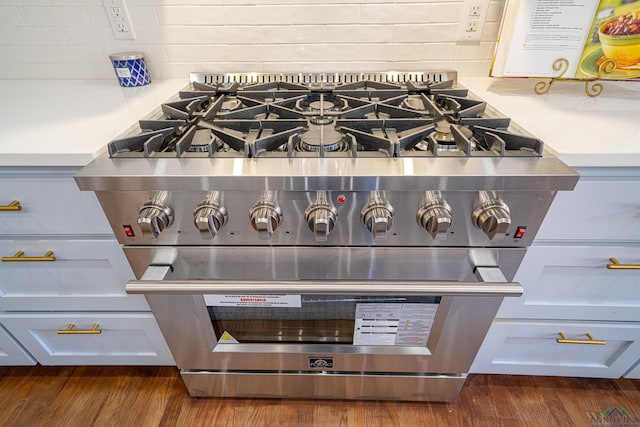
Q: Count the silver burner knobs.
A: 7